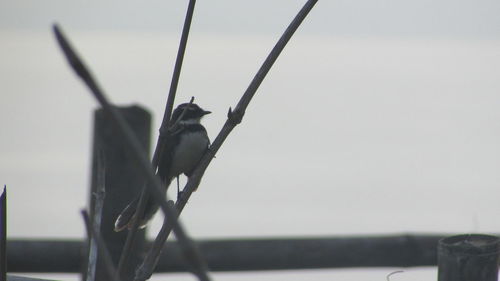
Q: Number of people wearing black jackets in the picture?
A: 0